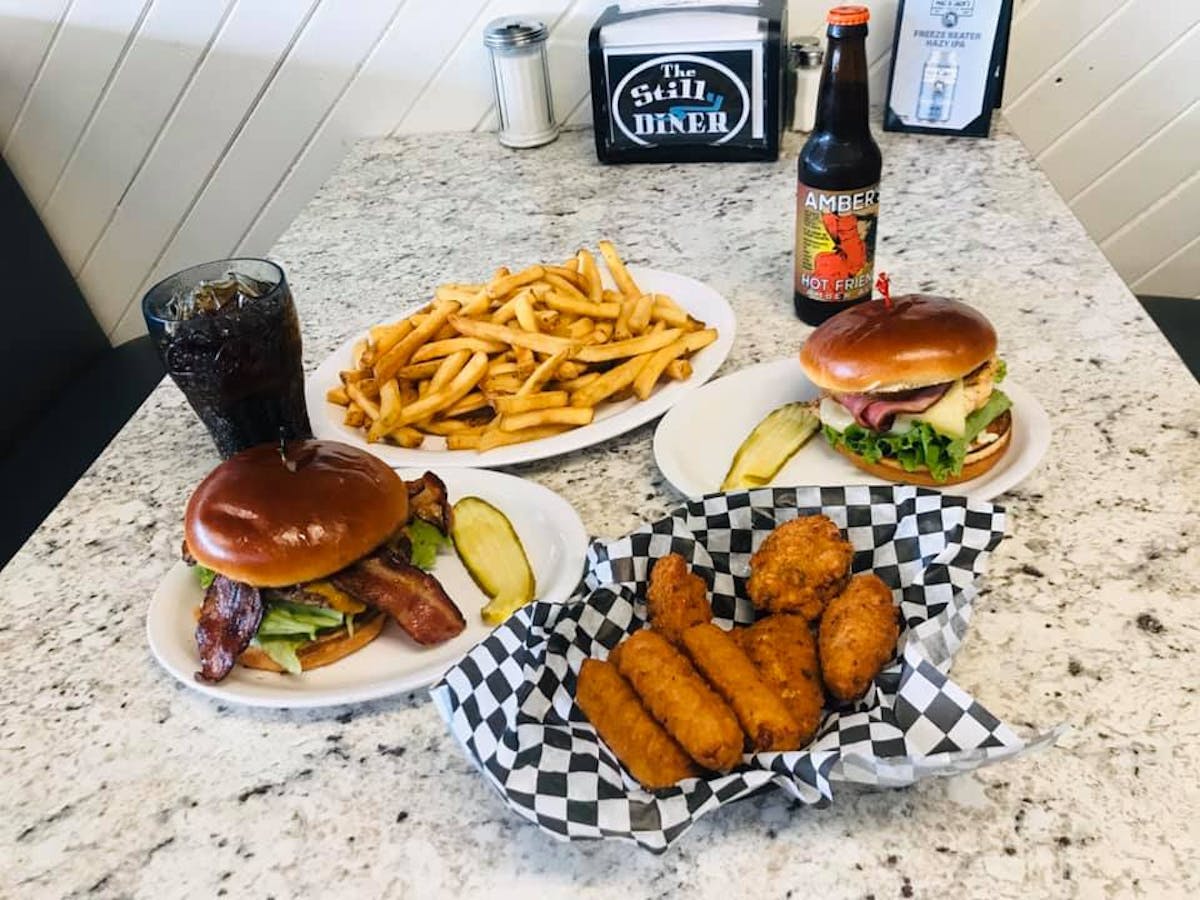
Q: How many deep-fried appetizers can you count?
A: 7